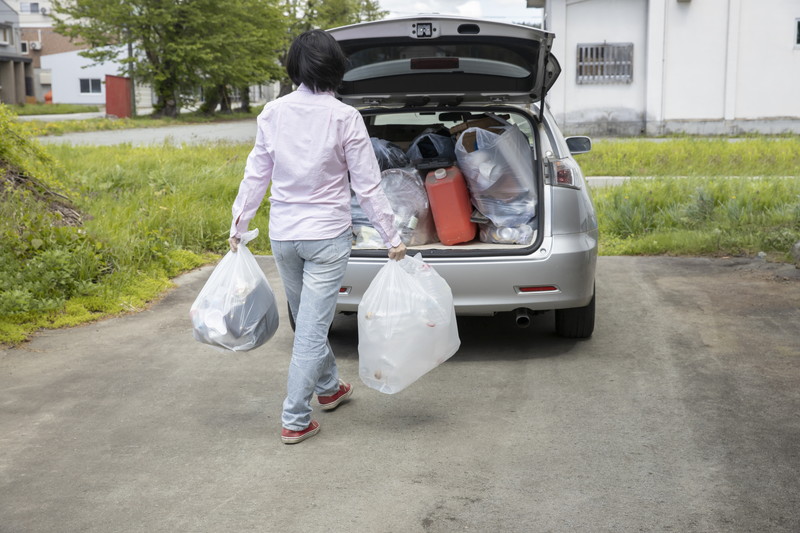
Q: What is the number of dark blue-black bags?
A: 2